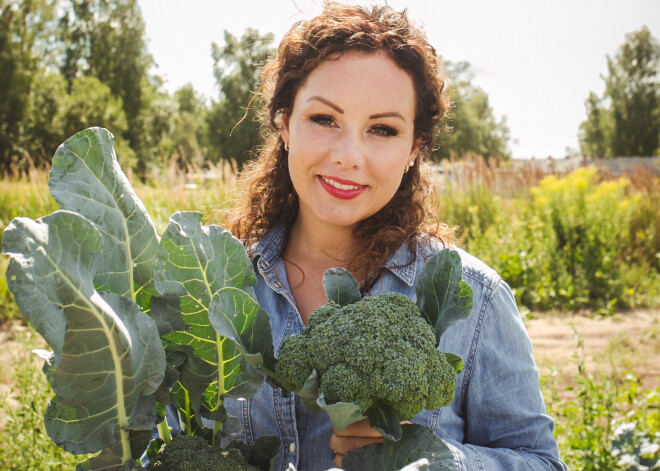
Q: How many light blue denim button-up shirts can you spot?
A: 1